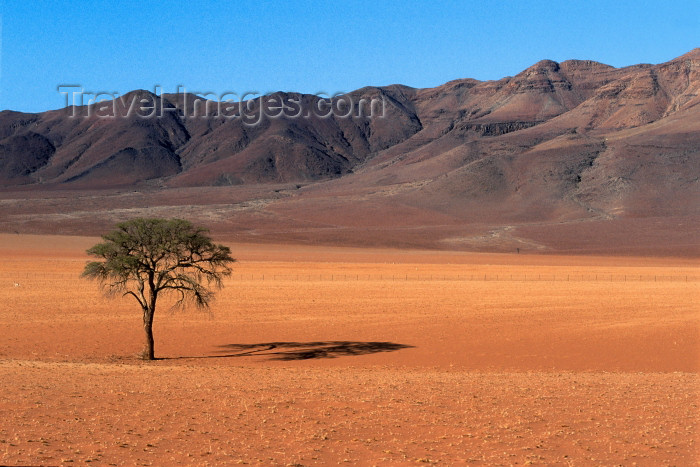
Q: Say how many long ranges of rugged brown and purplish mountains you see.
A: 1